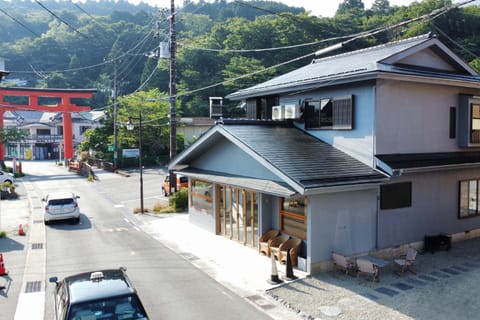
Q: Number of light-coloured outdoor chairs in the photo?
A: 3